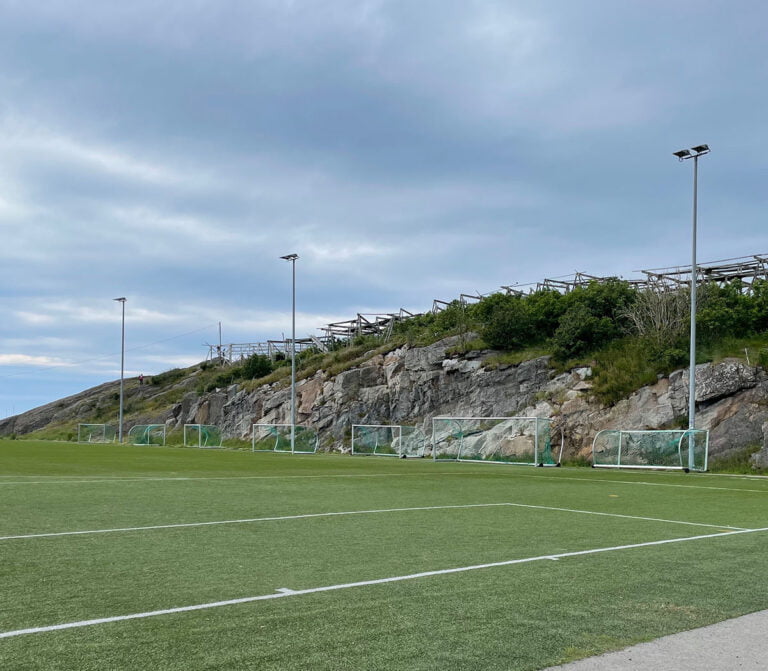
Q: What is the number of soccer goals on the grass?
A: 7